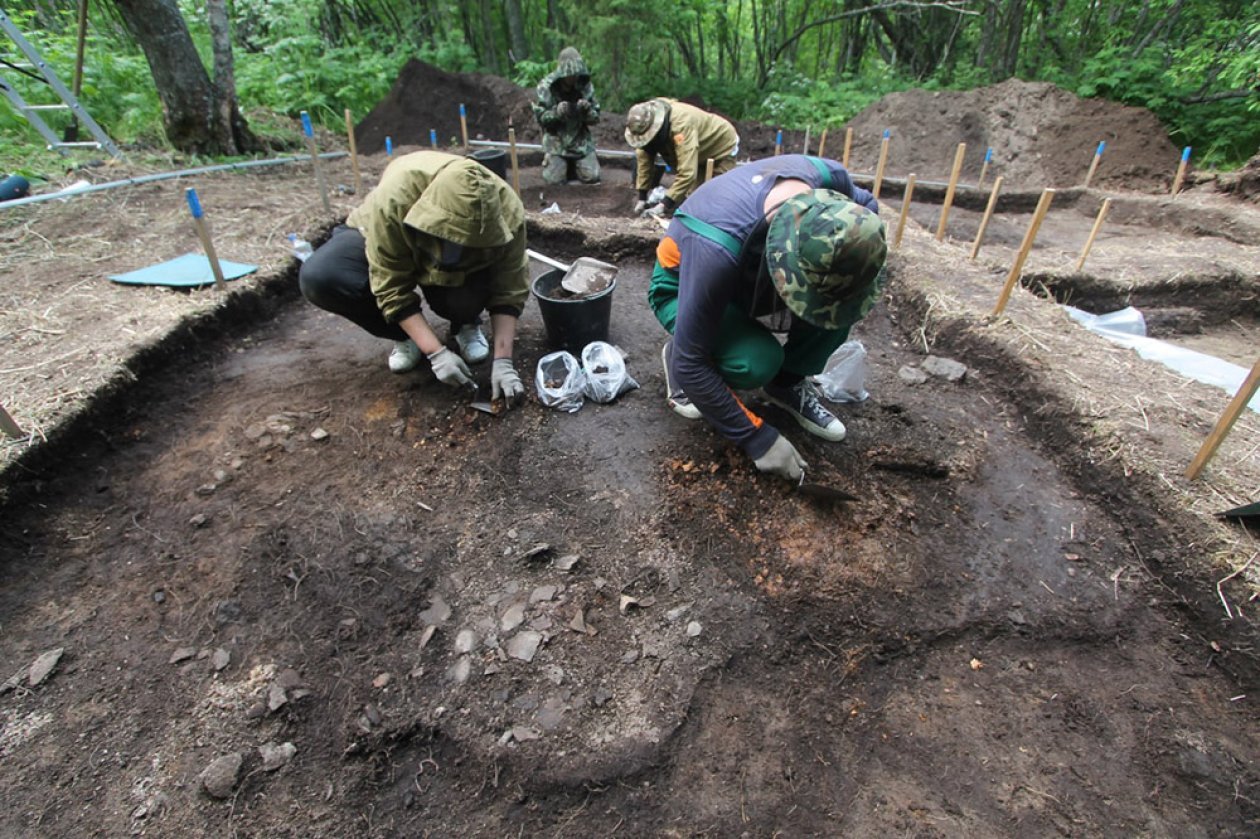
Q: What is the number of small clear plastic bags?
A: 3